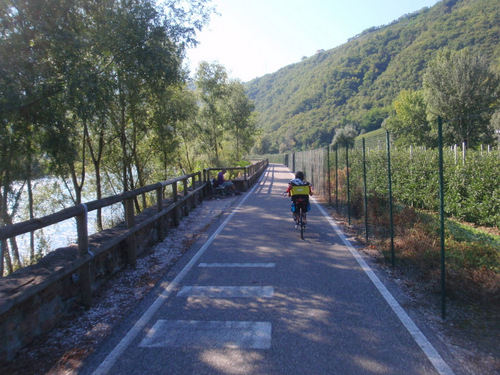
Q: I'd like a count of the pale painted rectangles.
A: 3